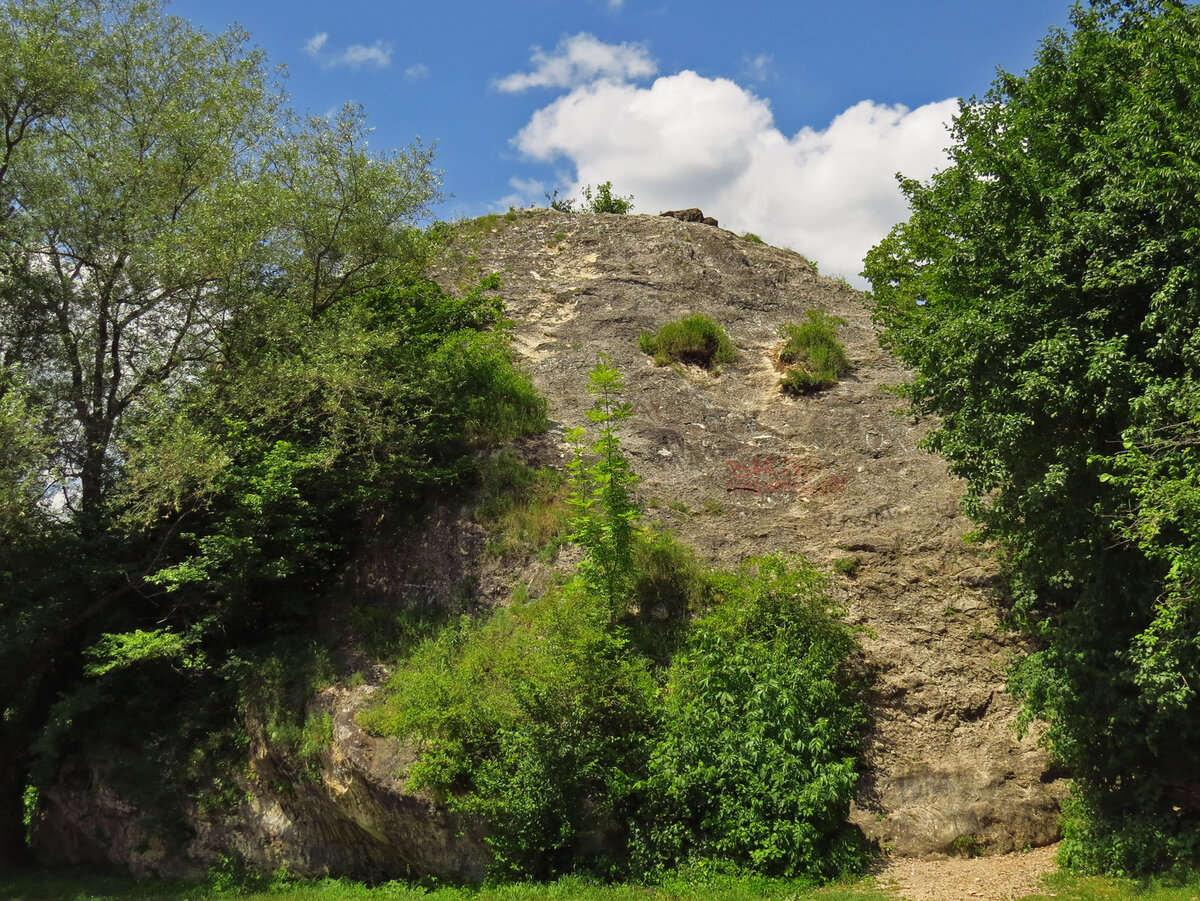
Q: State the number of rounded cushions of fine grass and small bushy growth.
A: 2